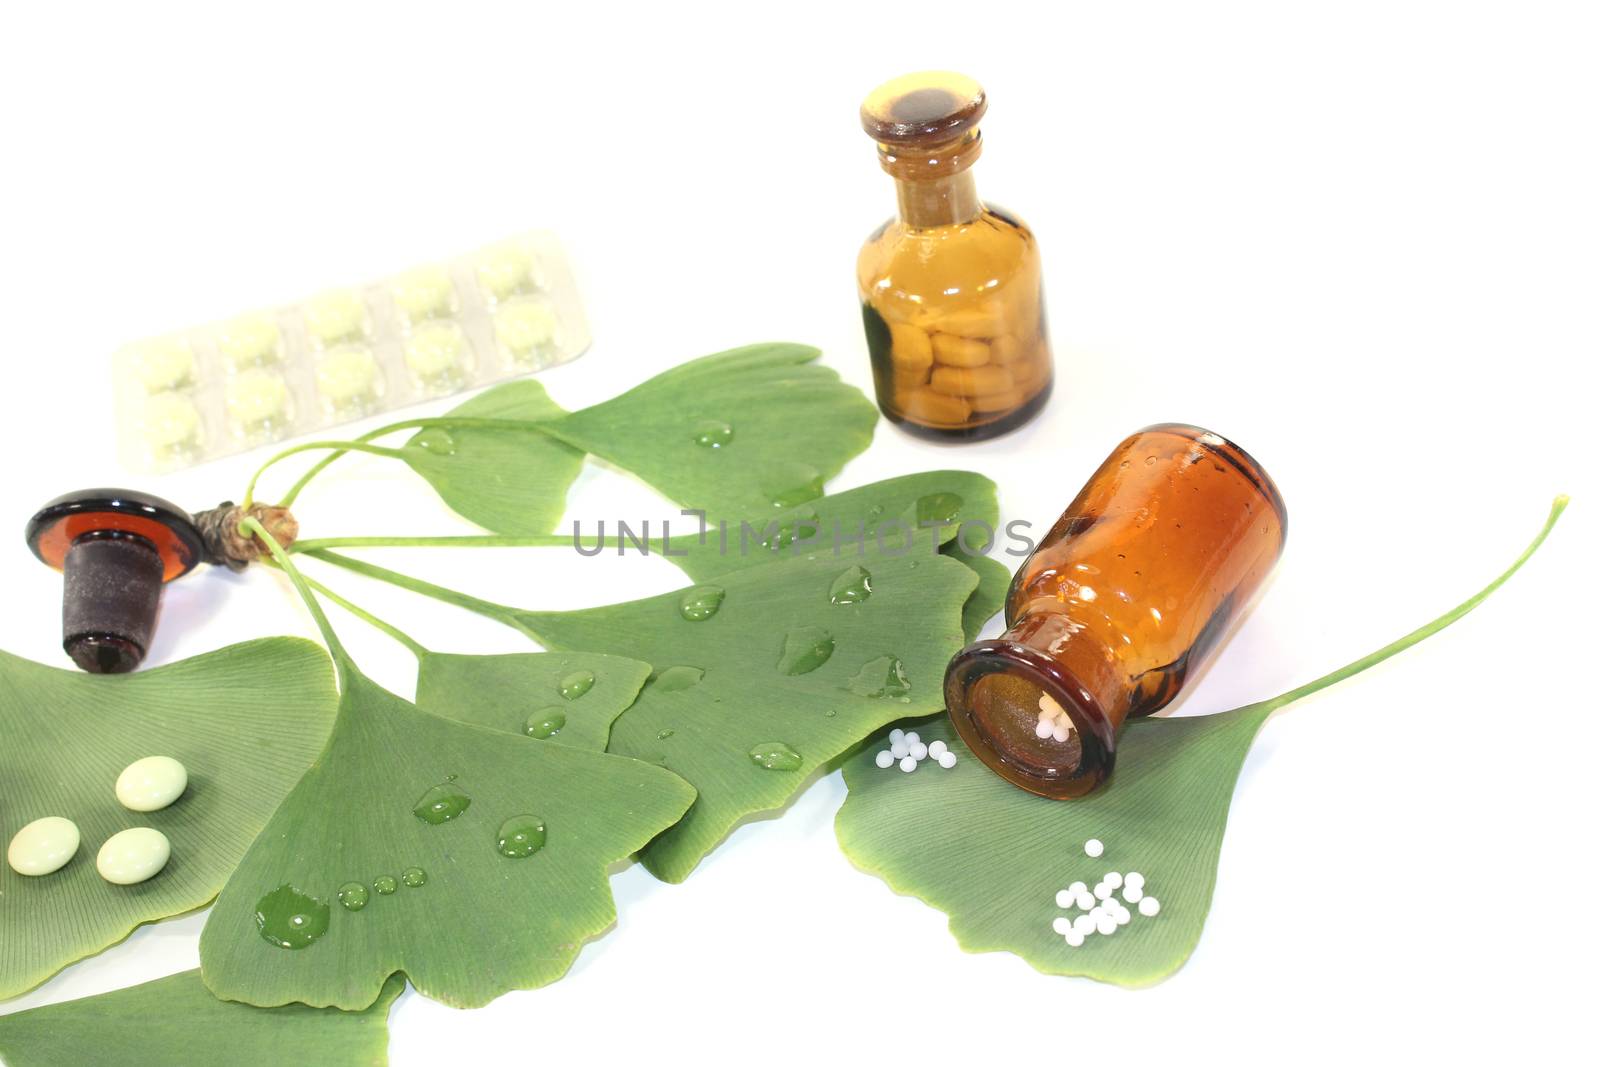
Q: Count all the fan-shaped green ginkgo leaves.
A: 9